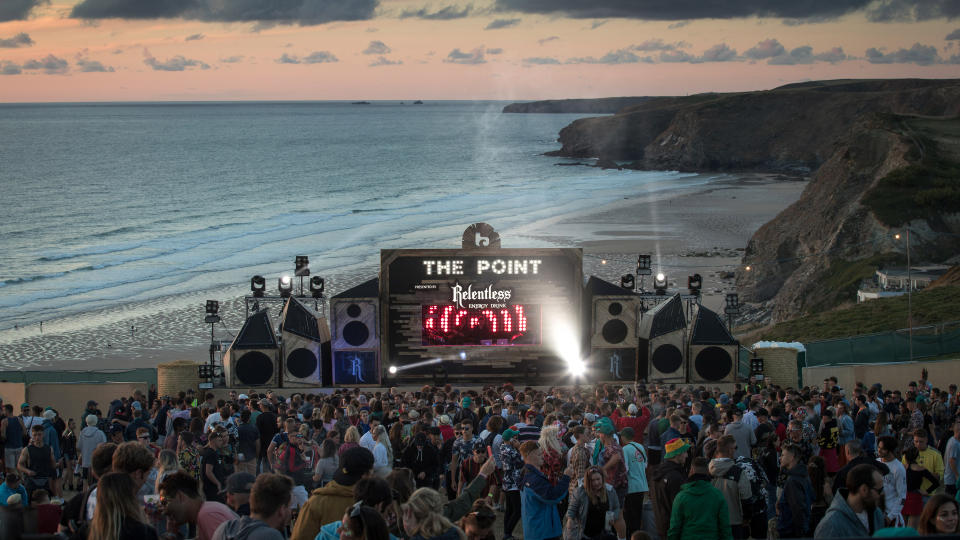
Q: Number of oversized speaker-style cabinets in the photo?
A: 6